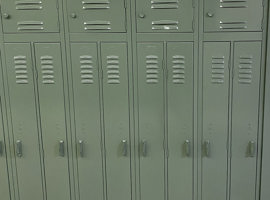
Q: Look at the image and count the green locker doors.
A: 12